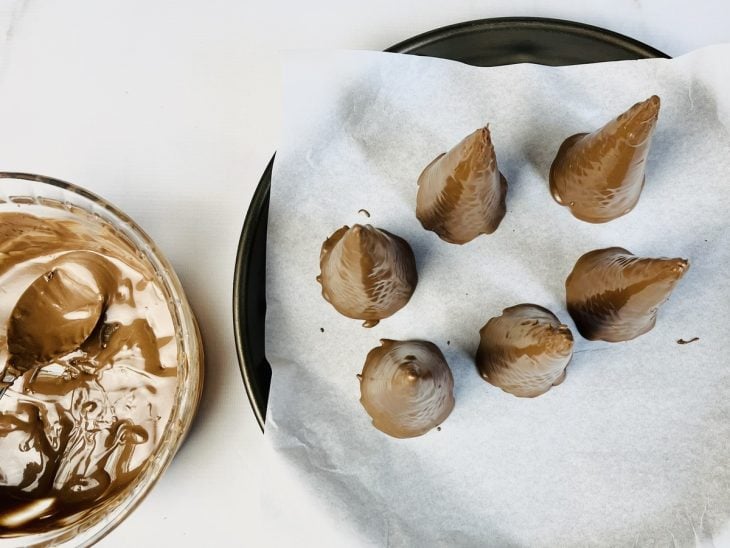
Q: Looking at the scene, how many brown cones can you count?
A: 6